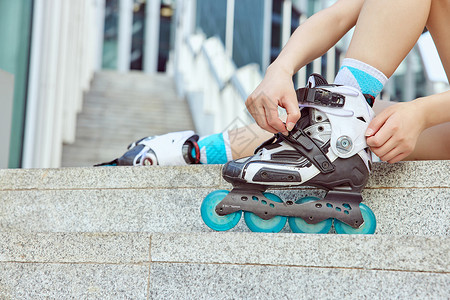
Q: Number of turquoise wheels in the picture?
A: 4